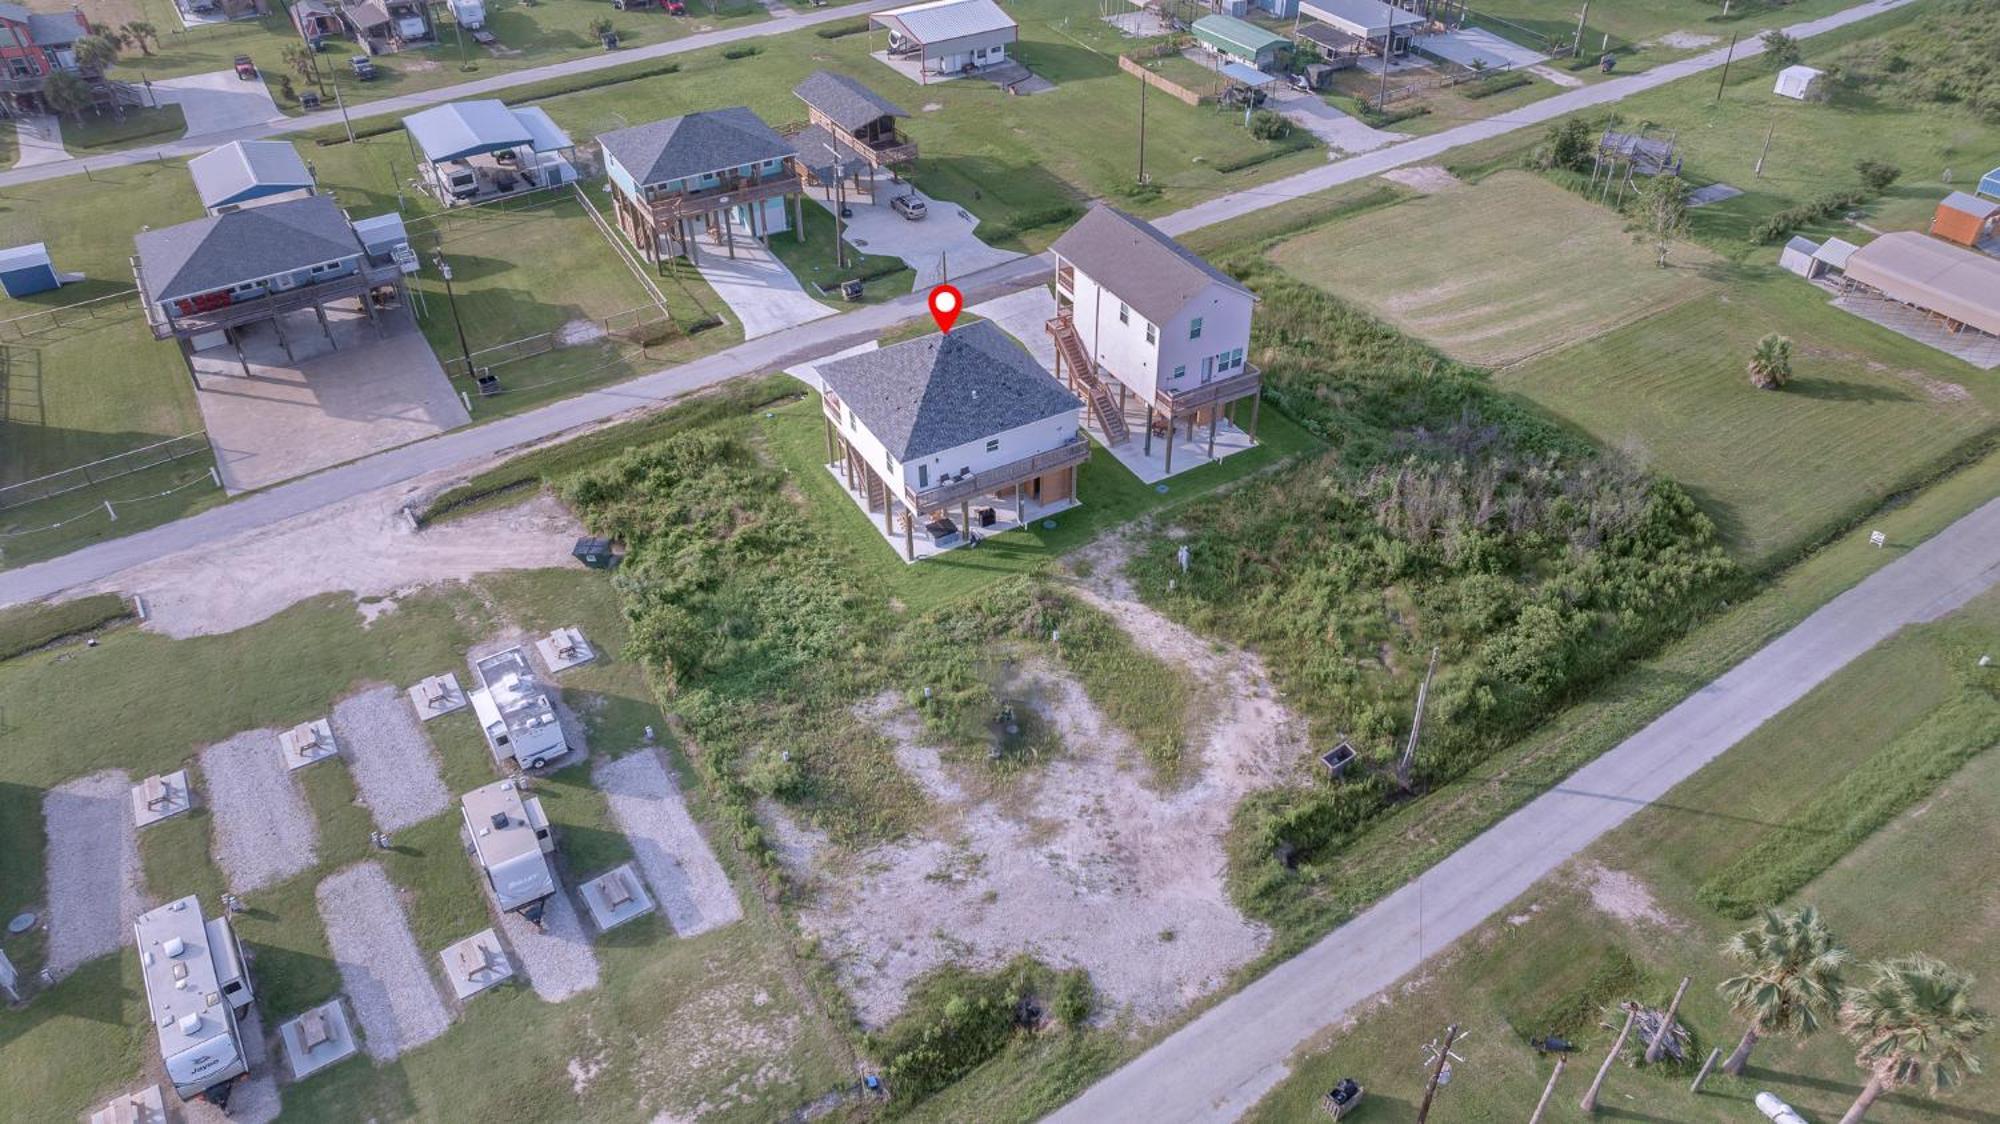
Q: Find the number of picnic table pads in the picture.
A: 8